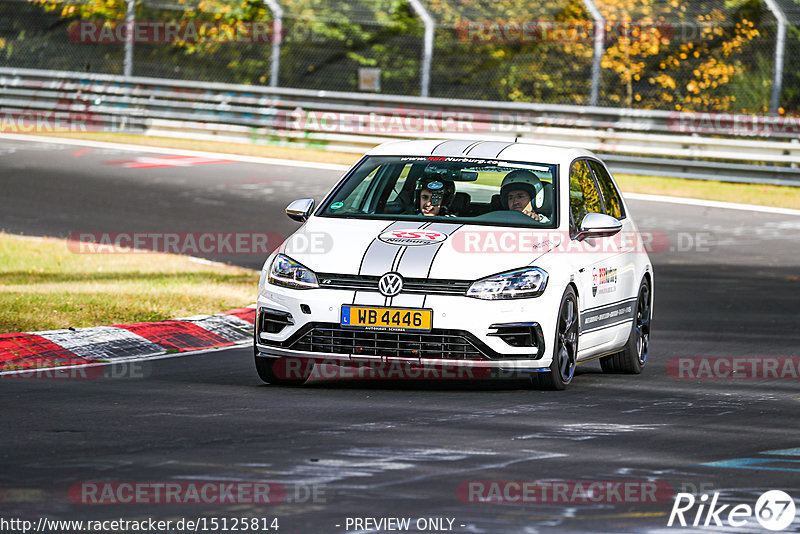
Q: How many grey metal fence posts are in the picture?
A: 5